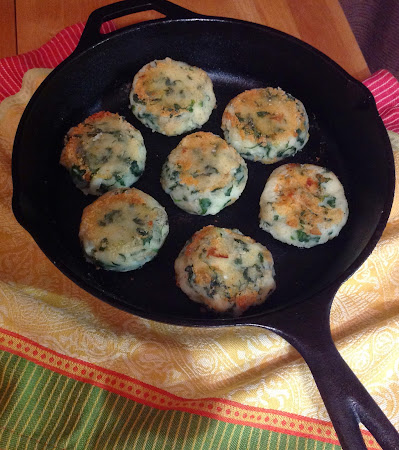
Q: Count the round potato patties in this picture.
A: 7